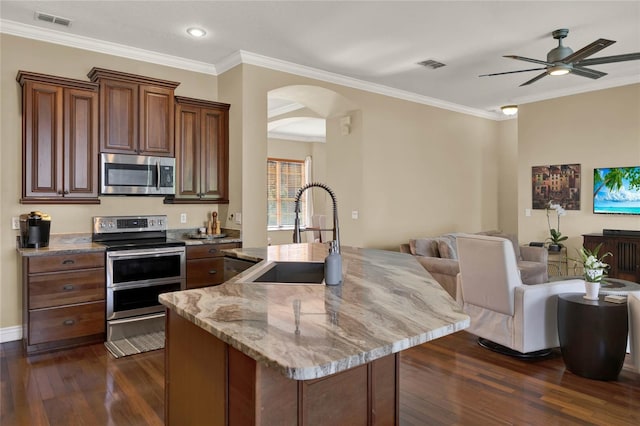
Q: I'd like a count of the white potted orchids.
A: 2